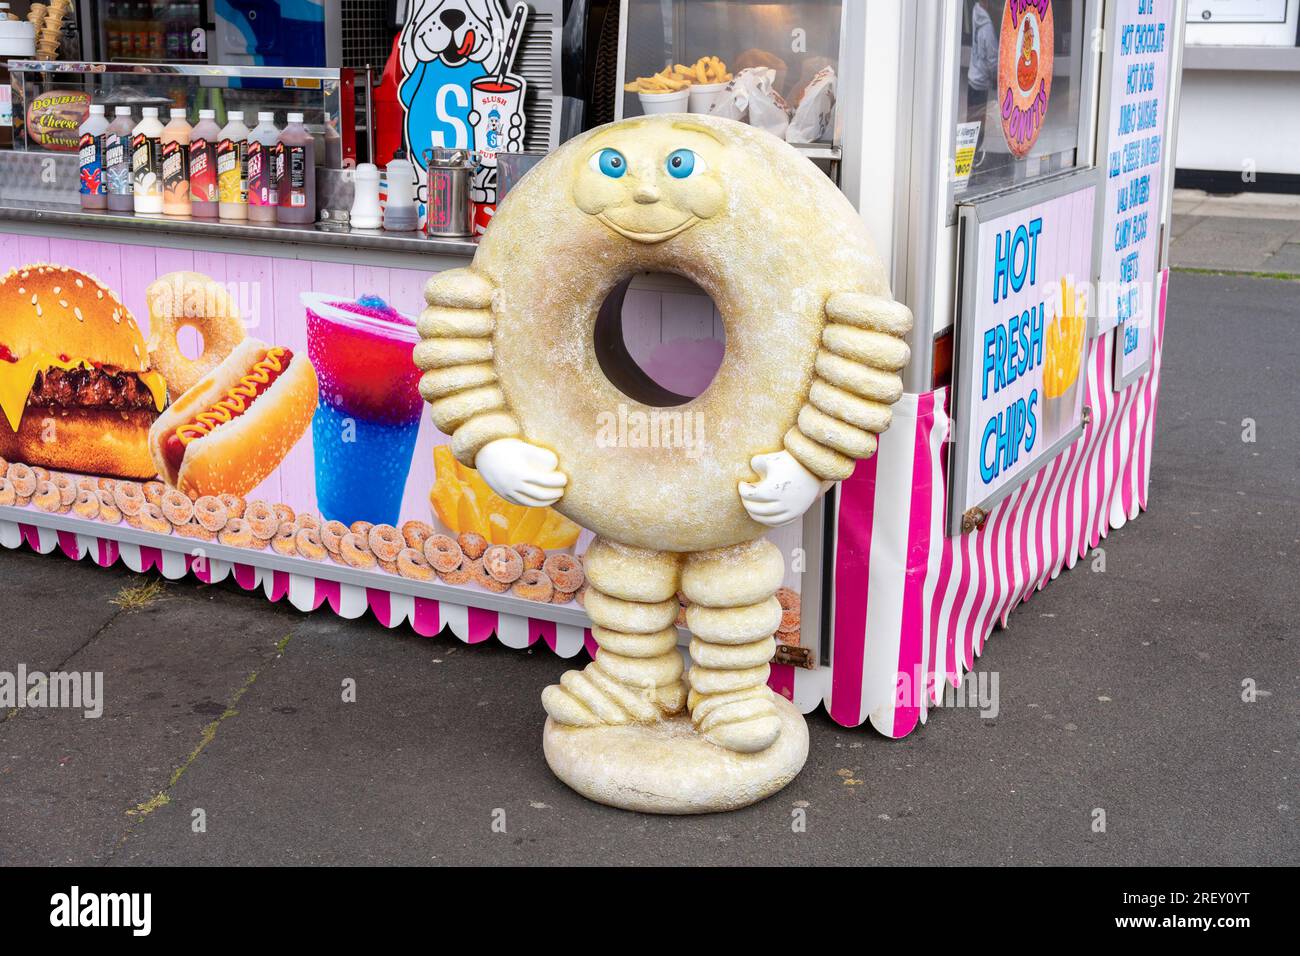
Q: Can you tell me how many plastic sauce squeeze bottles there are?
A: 8